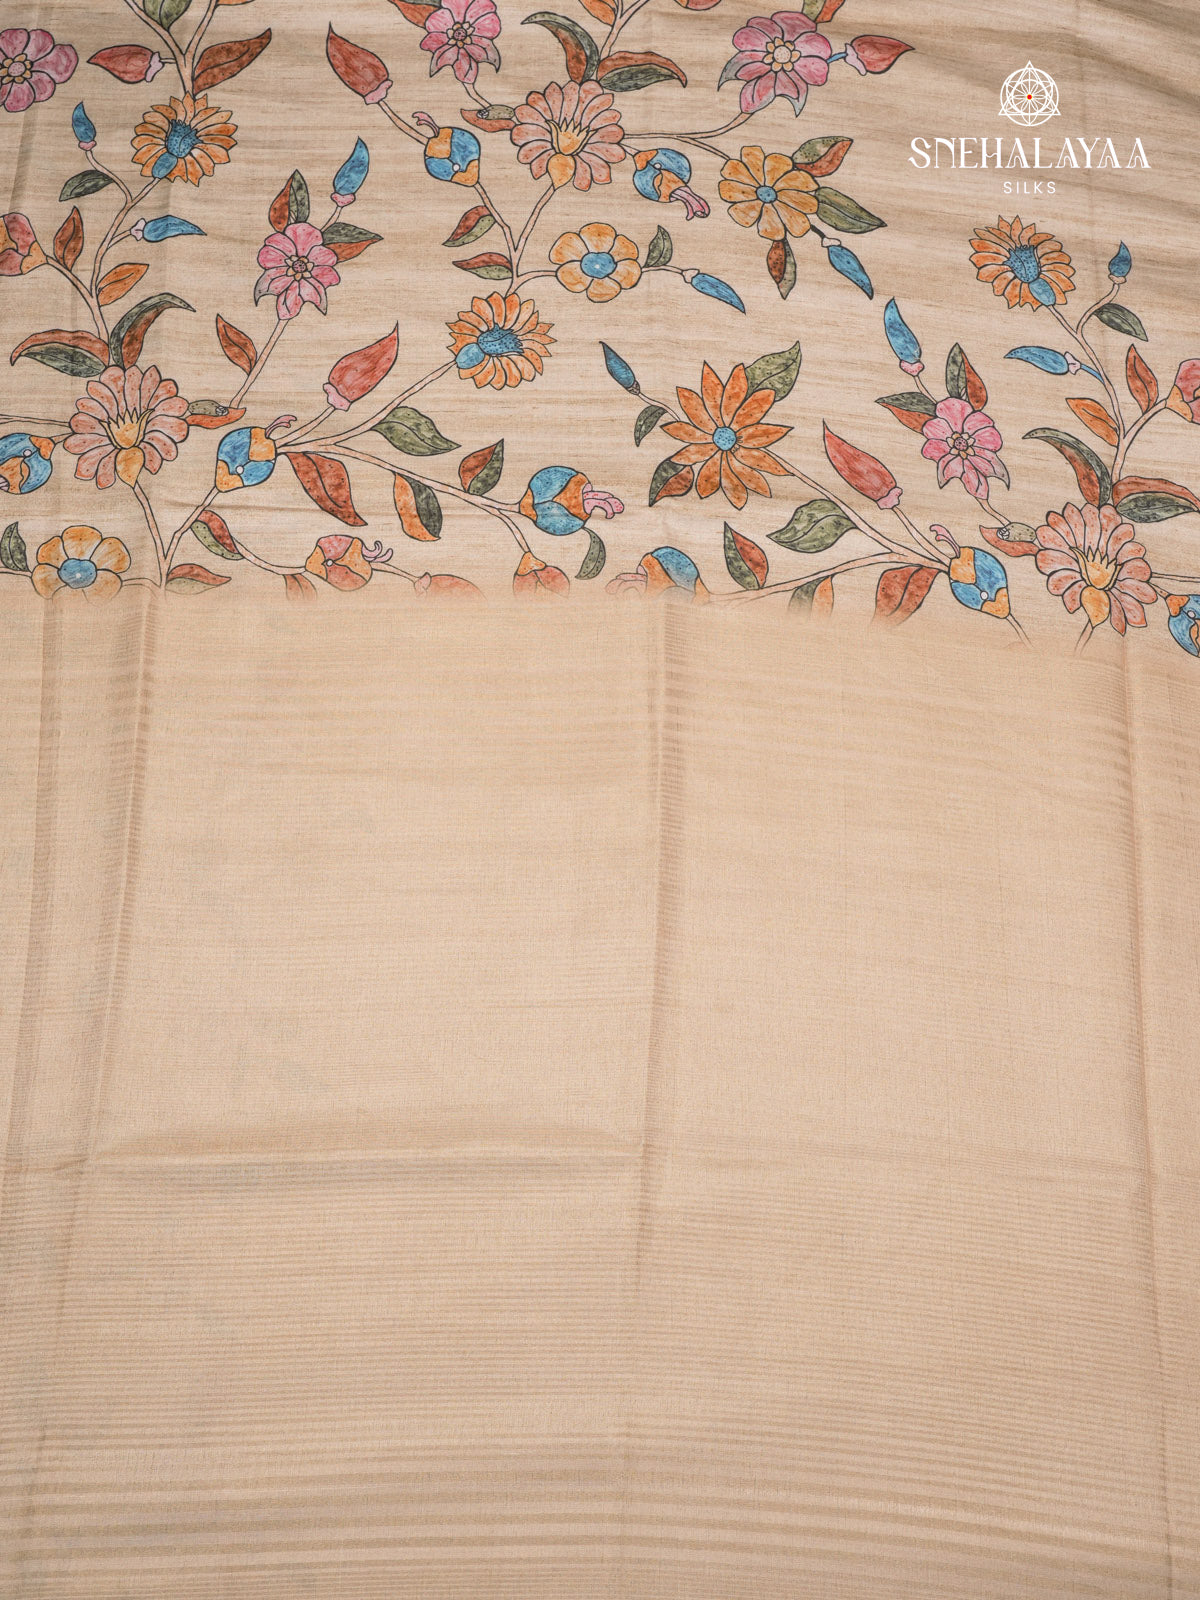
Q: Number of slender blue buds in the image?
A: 9